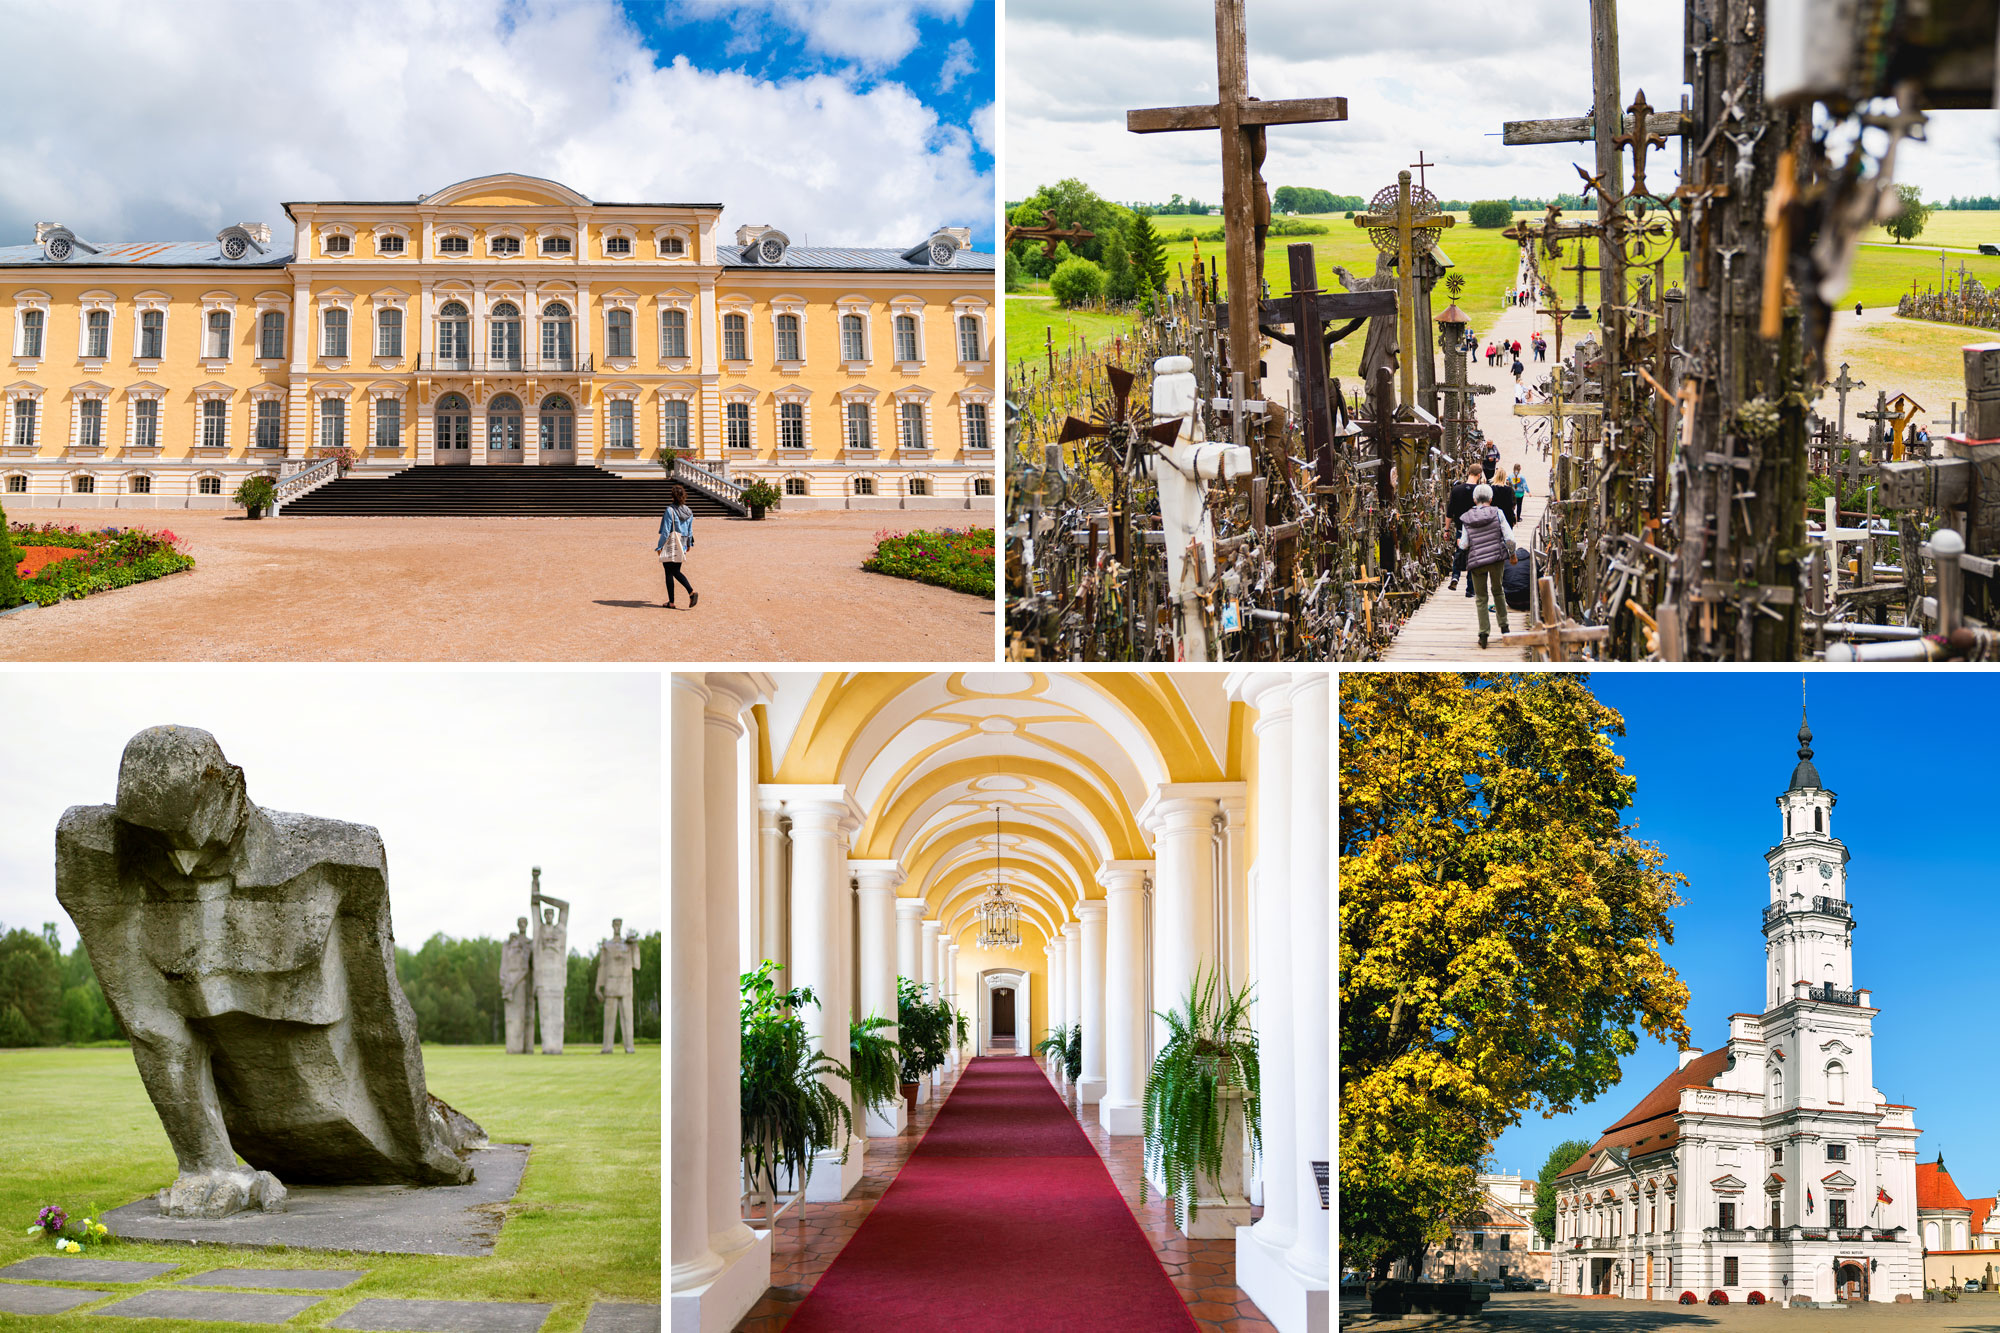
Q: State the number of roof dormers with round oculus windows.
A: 4